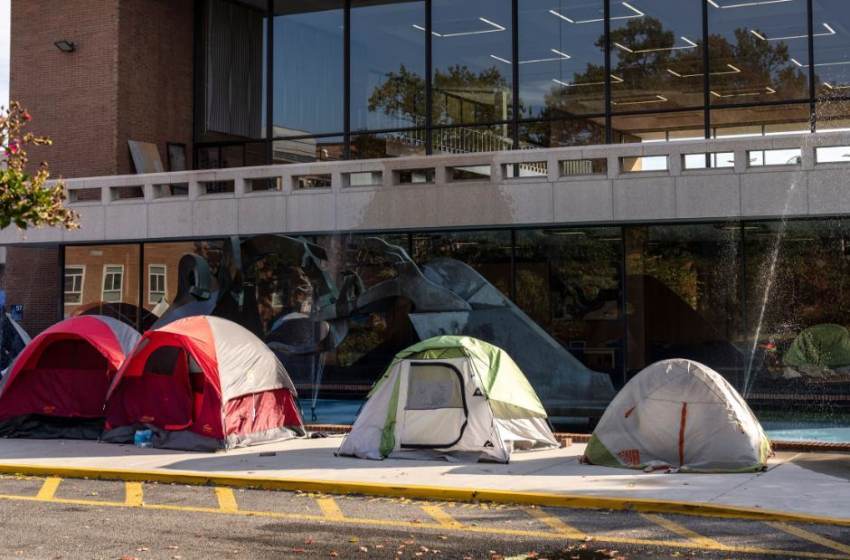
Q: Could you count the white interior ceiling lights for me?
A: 12